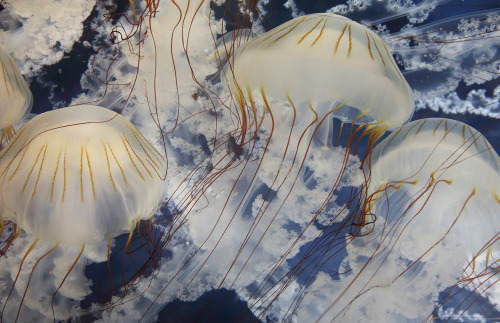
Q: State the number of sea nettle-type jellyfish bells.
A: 4